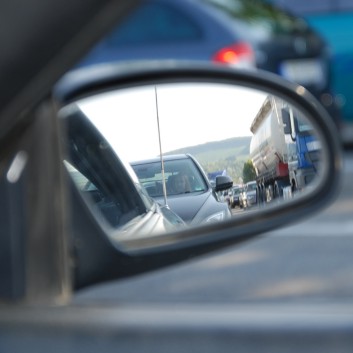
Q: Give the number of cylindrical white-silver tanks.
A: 1